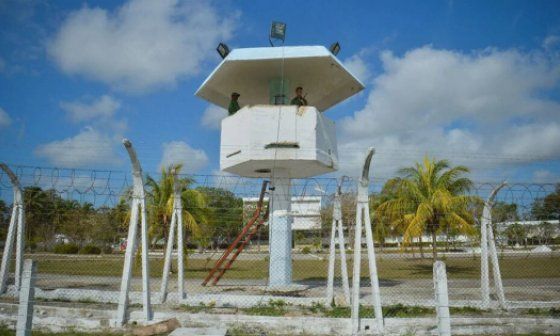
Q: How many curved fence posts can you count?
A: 6